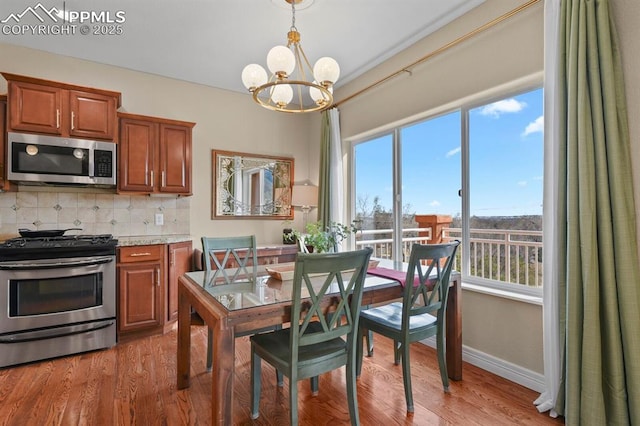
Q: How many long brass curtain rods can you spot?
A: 1